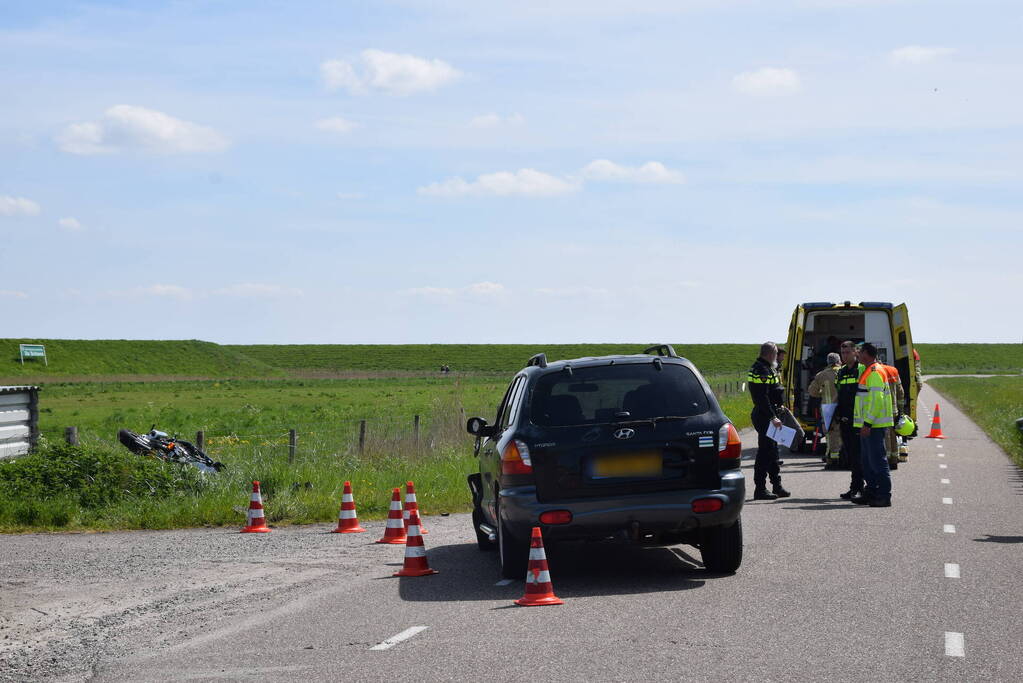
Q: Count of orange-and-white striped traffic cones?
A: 7